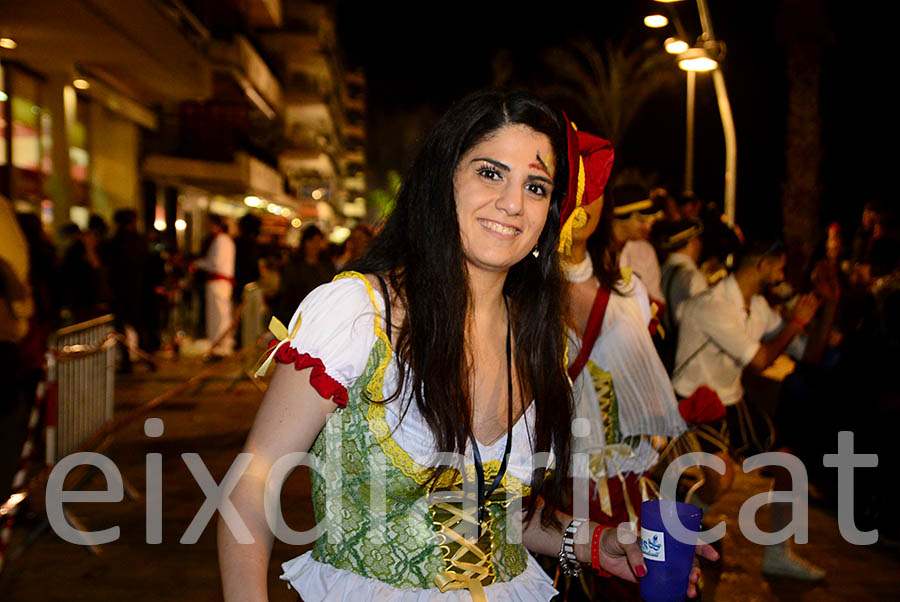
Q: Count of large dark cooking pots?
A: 0